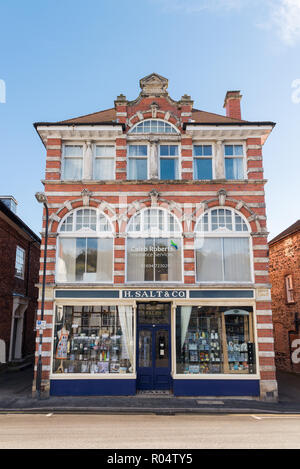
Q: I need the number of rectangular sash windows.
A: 6